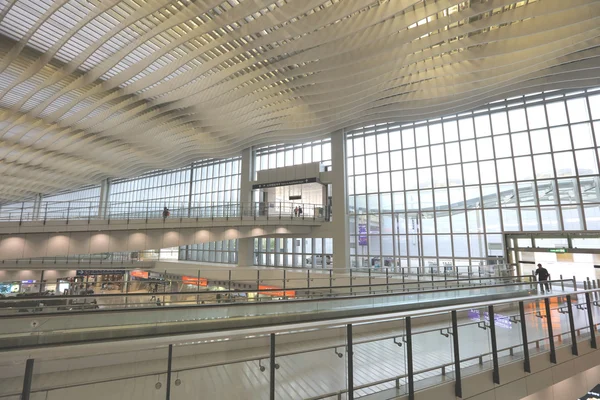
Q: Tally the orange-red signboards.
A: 3